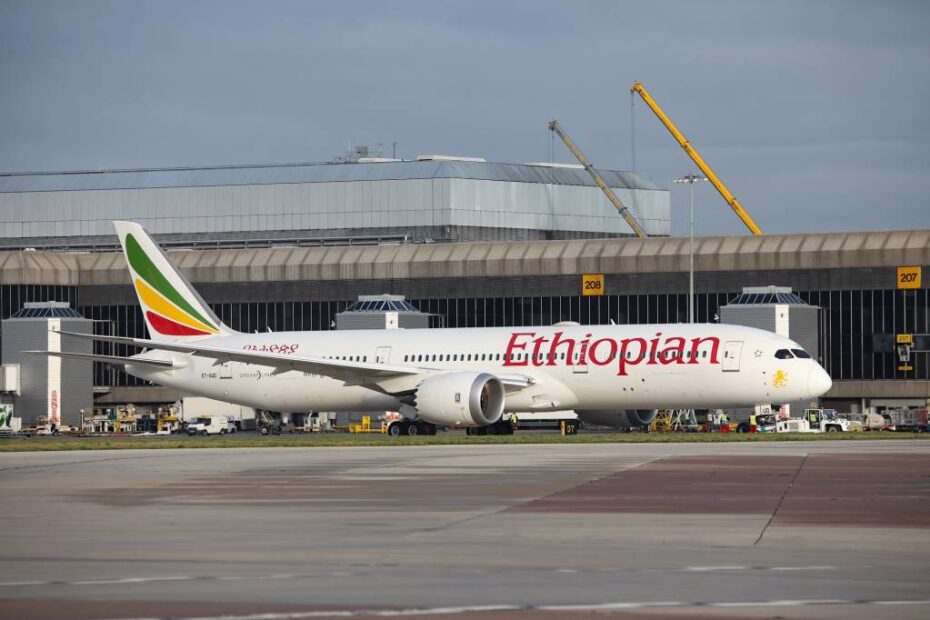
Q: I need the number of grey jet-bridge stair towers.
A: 3